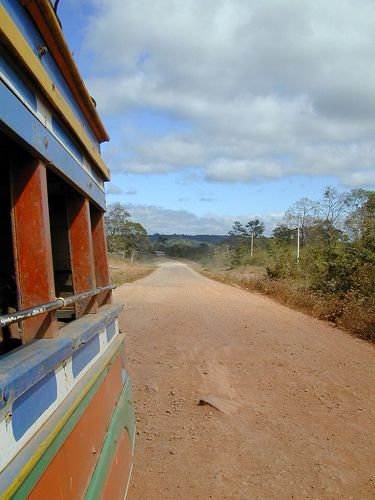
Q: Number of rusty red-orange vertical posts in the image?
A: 3